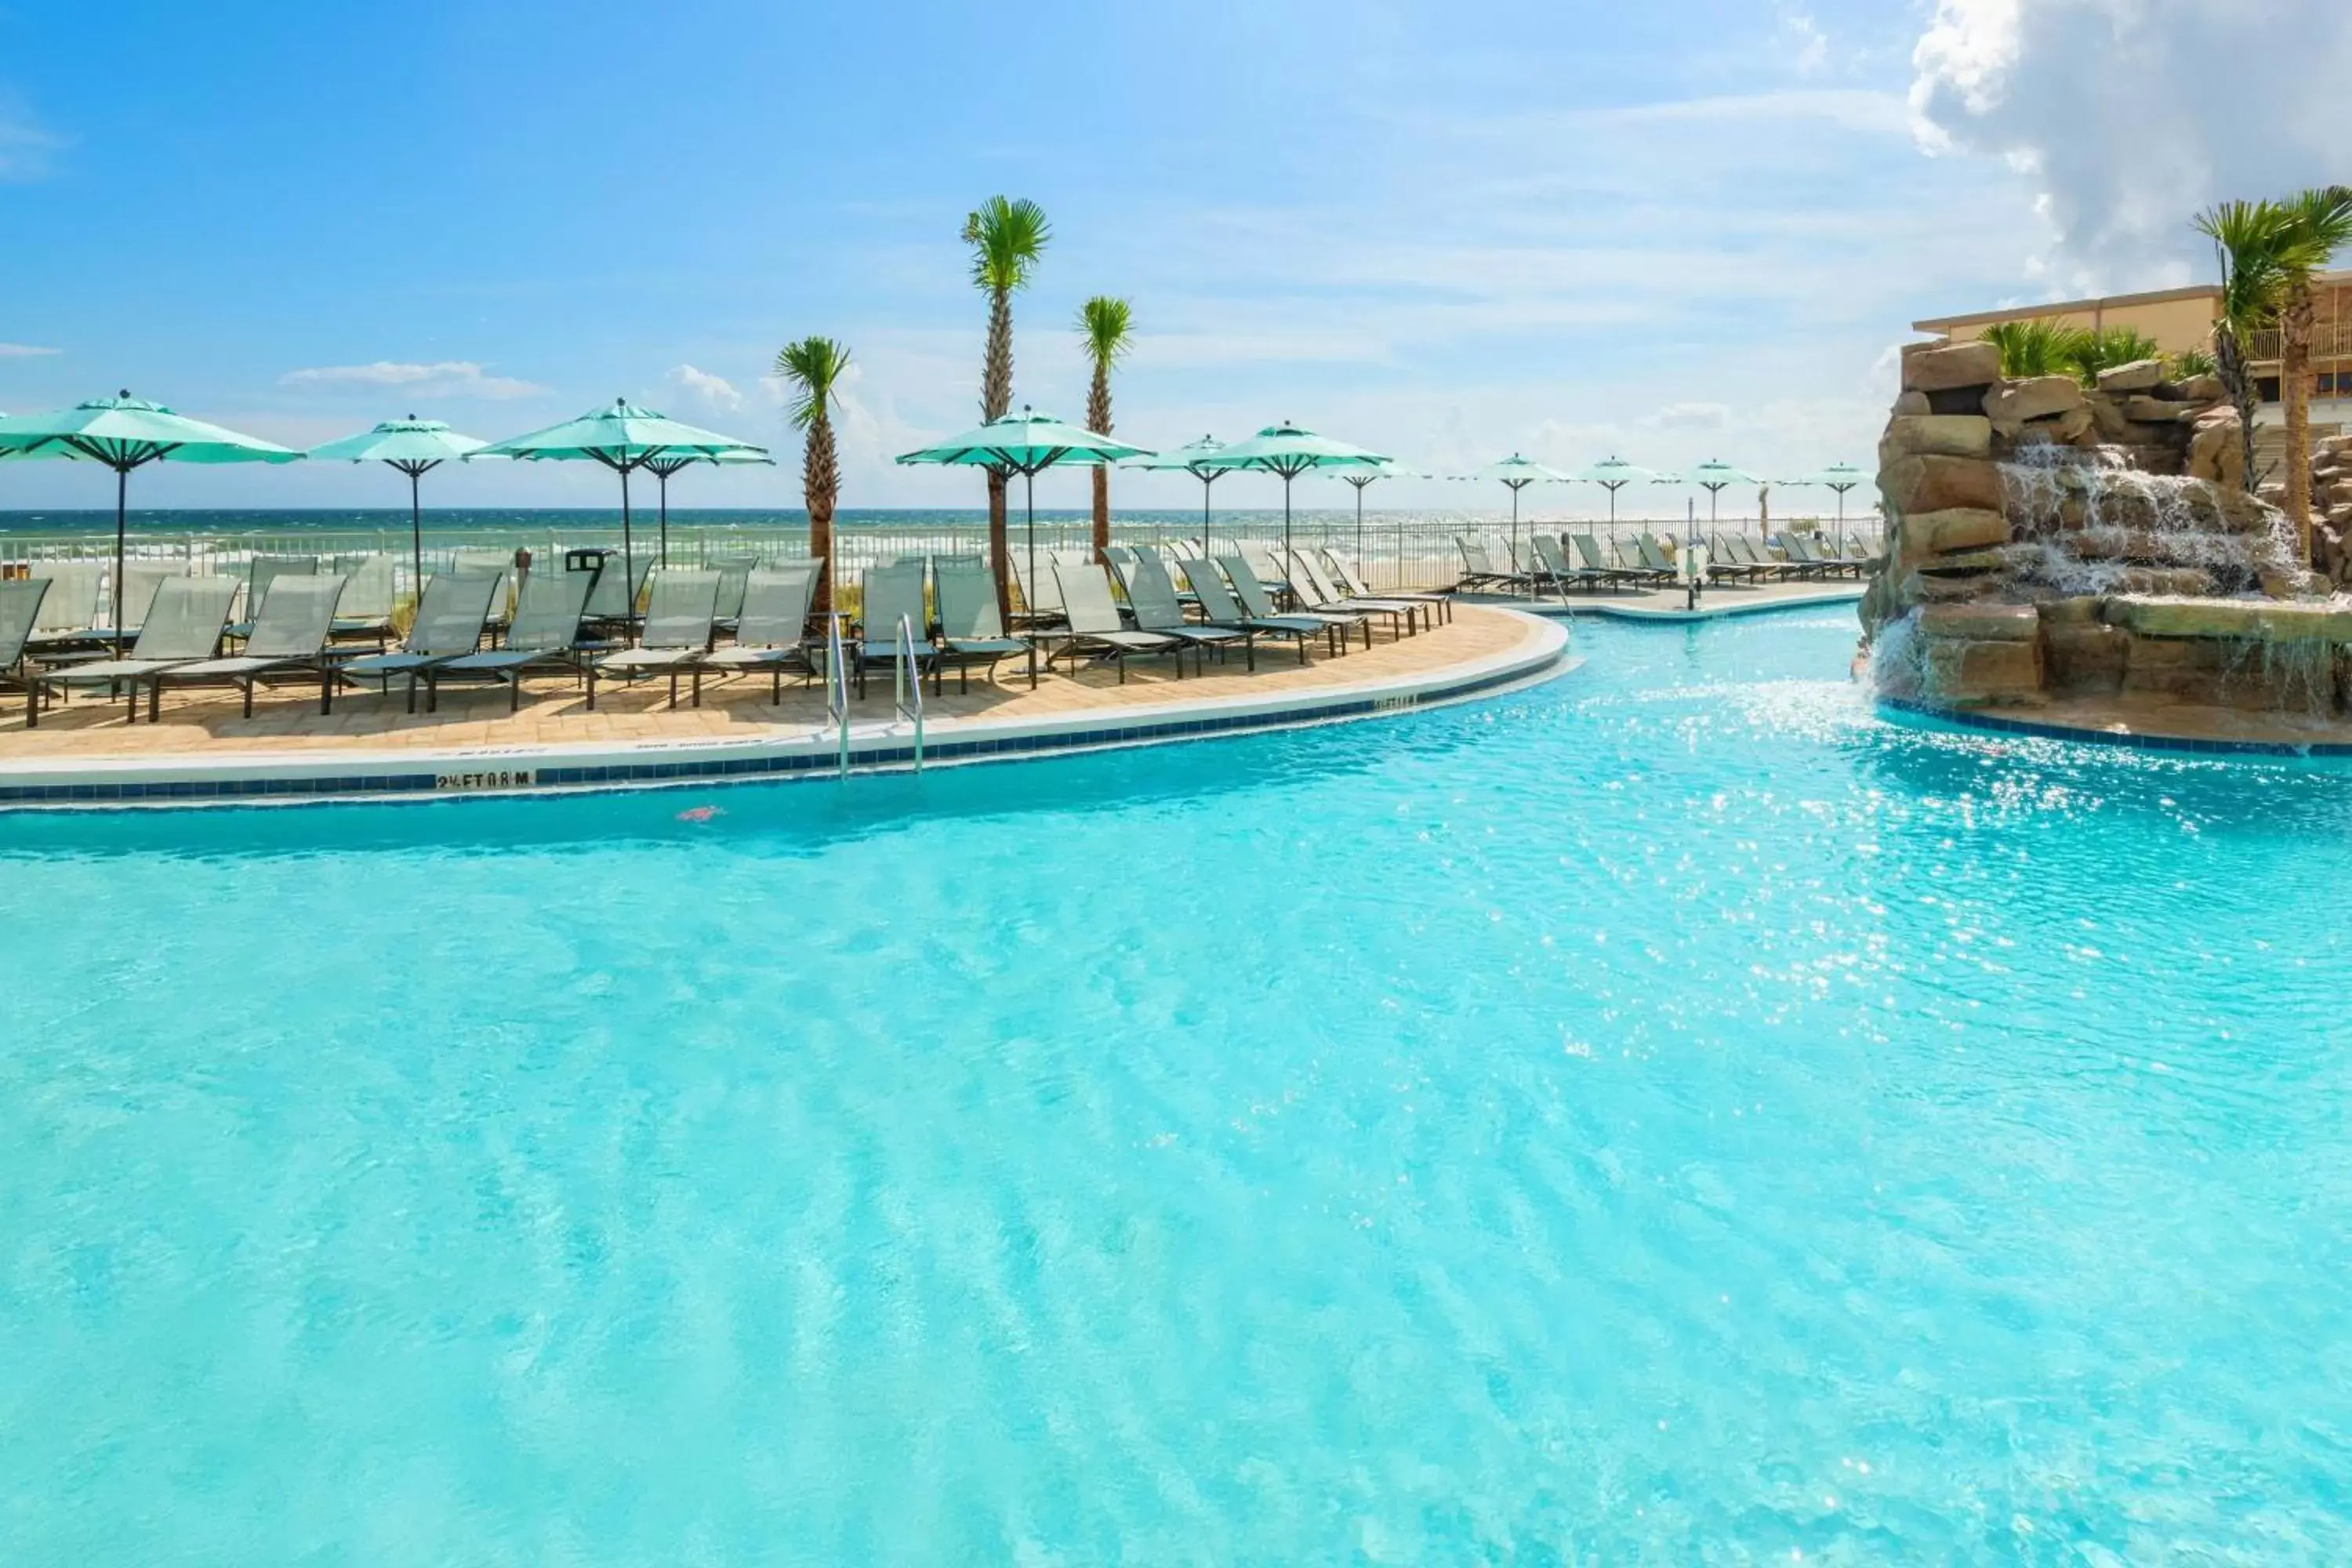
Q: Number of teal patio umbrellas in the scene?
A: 14